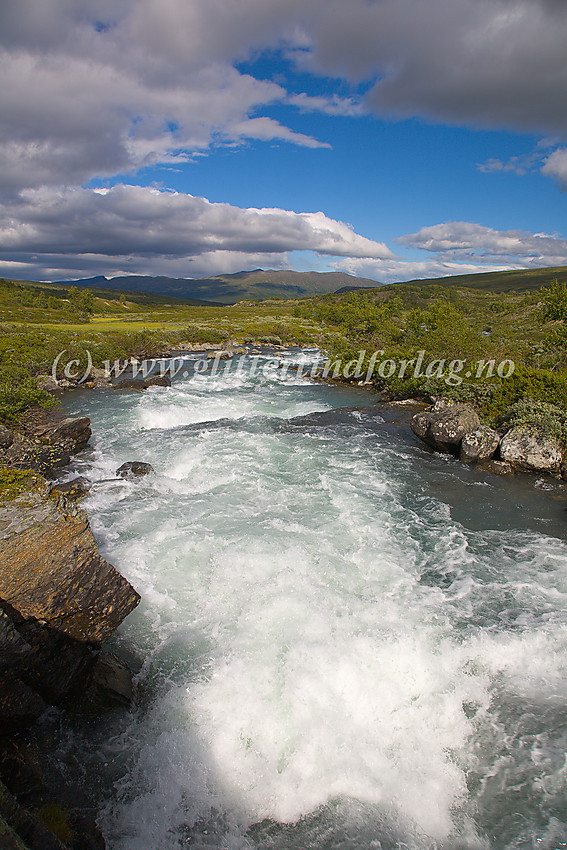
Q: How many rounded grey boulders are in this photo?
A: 3